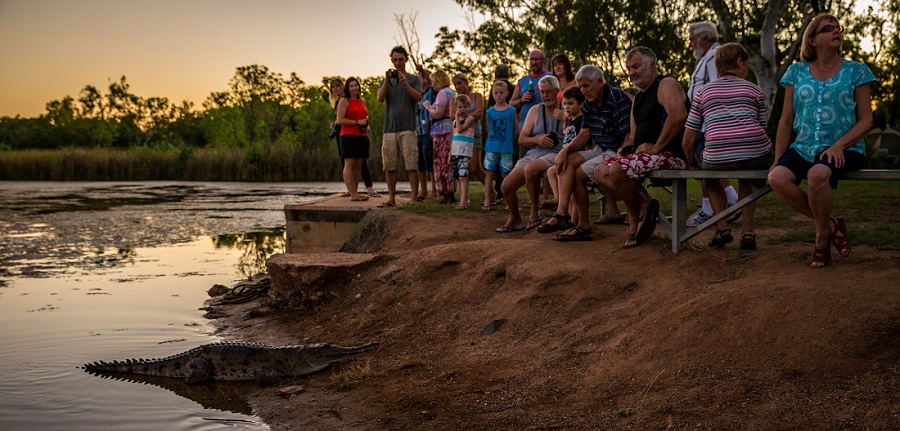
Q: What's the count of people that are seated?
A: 6